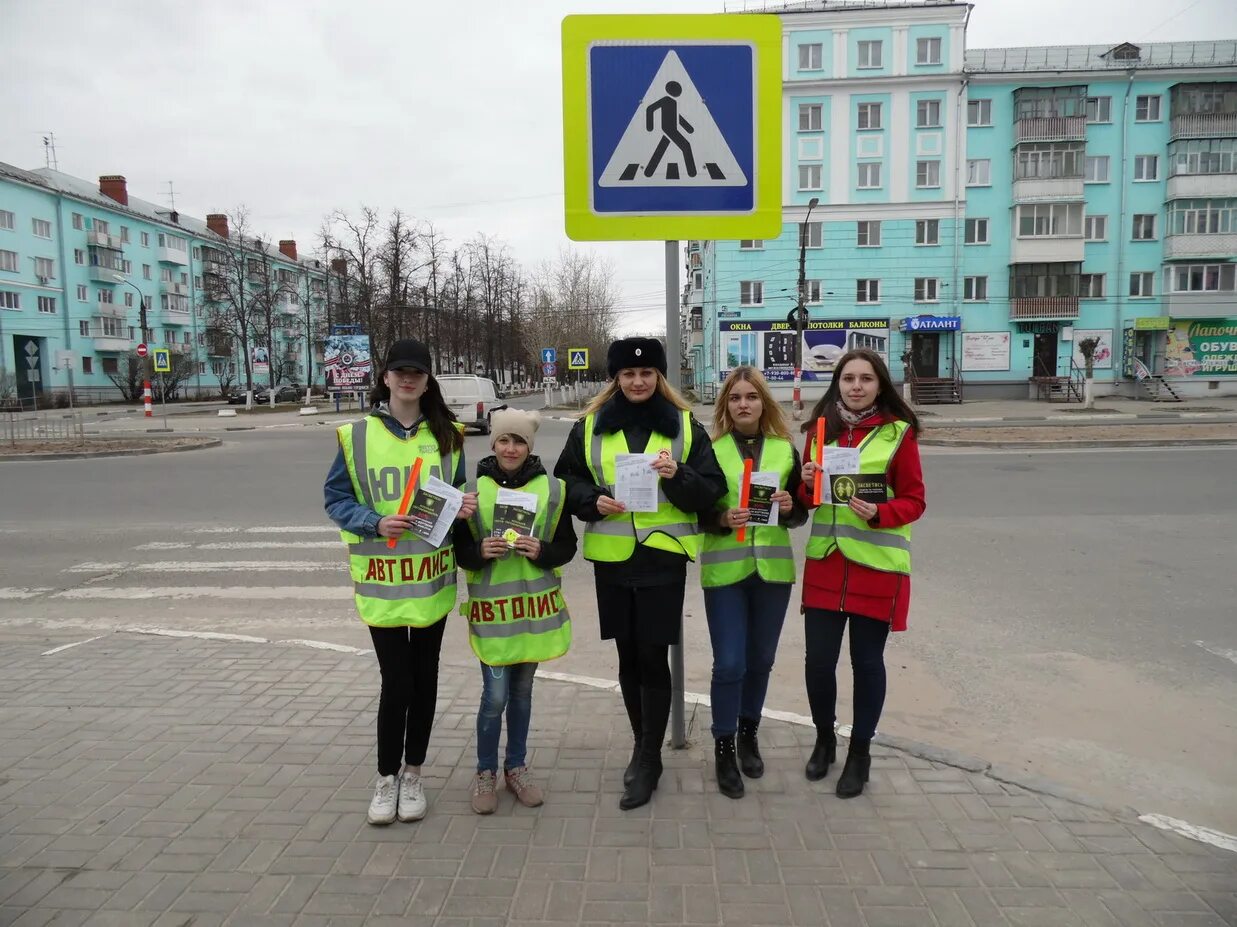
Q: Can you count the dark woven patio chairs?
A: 0